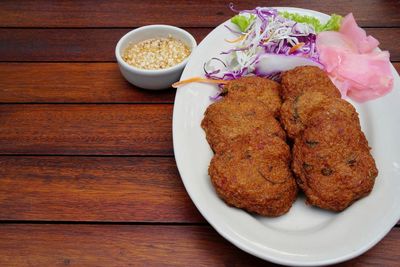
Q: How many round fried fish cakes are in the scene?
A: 6